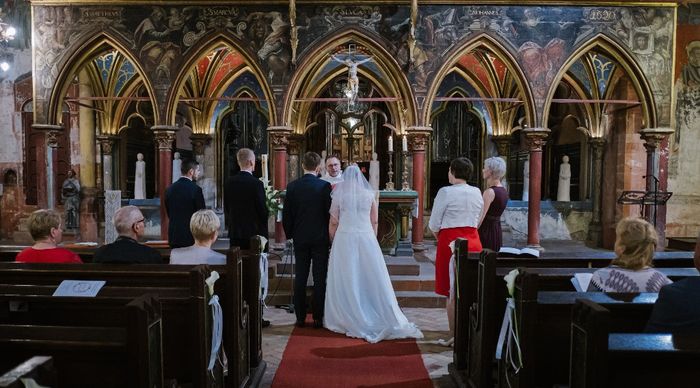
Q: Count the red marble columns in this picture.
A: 4